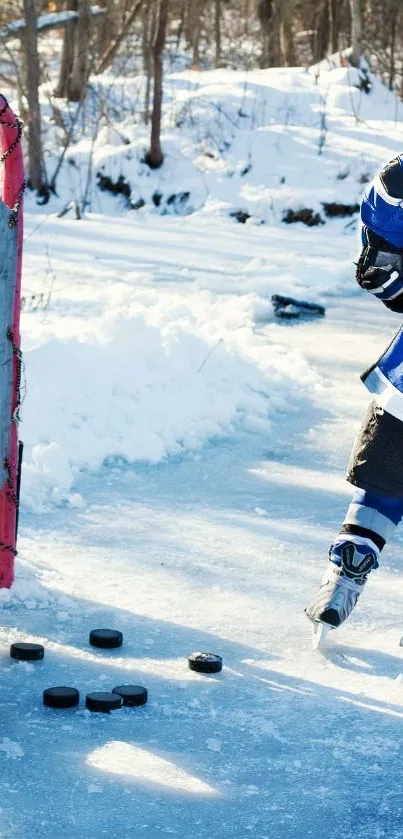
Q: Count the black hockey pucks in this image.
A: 6